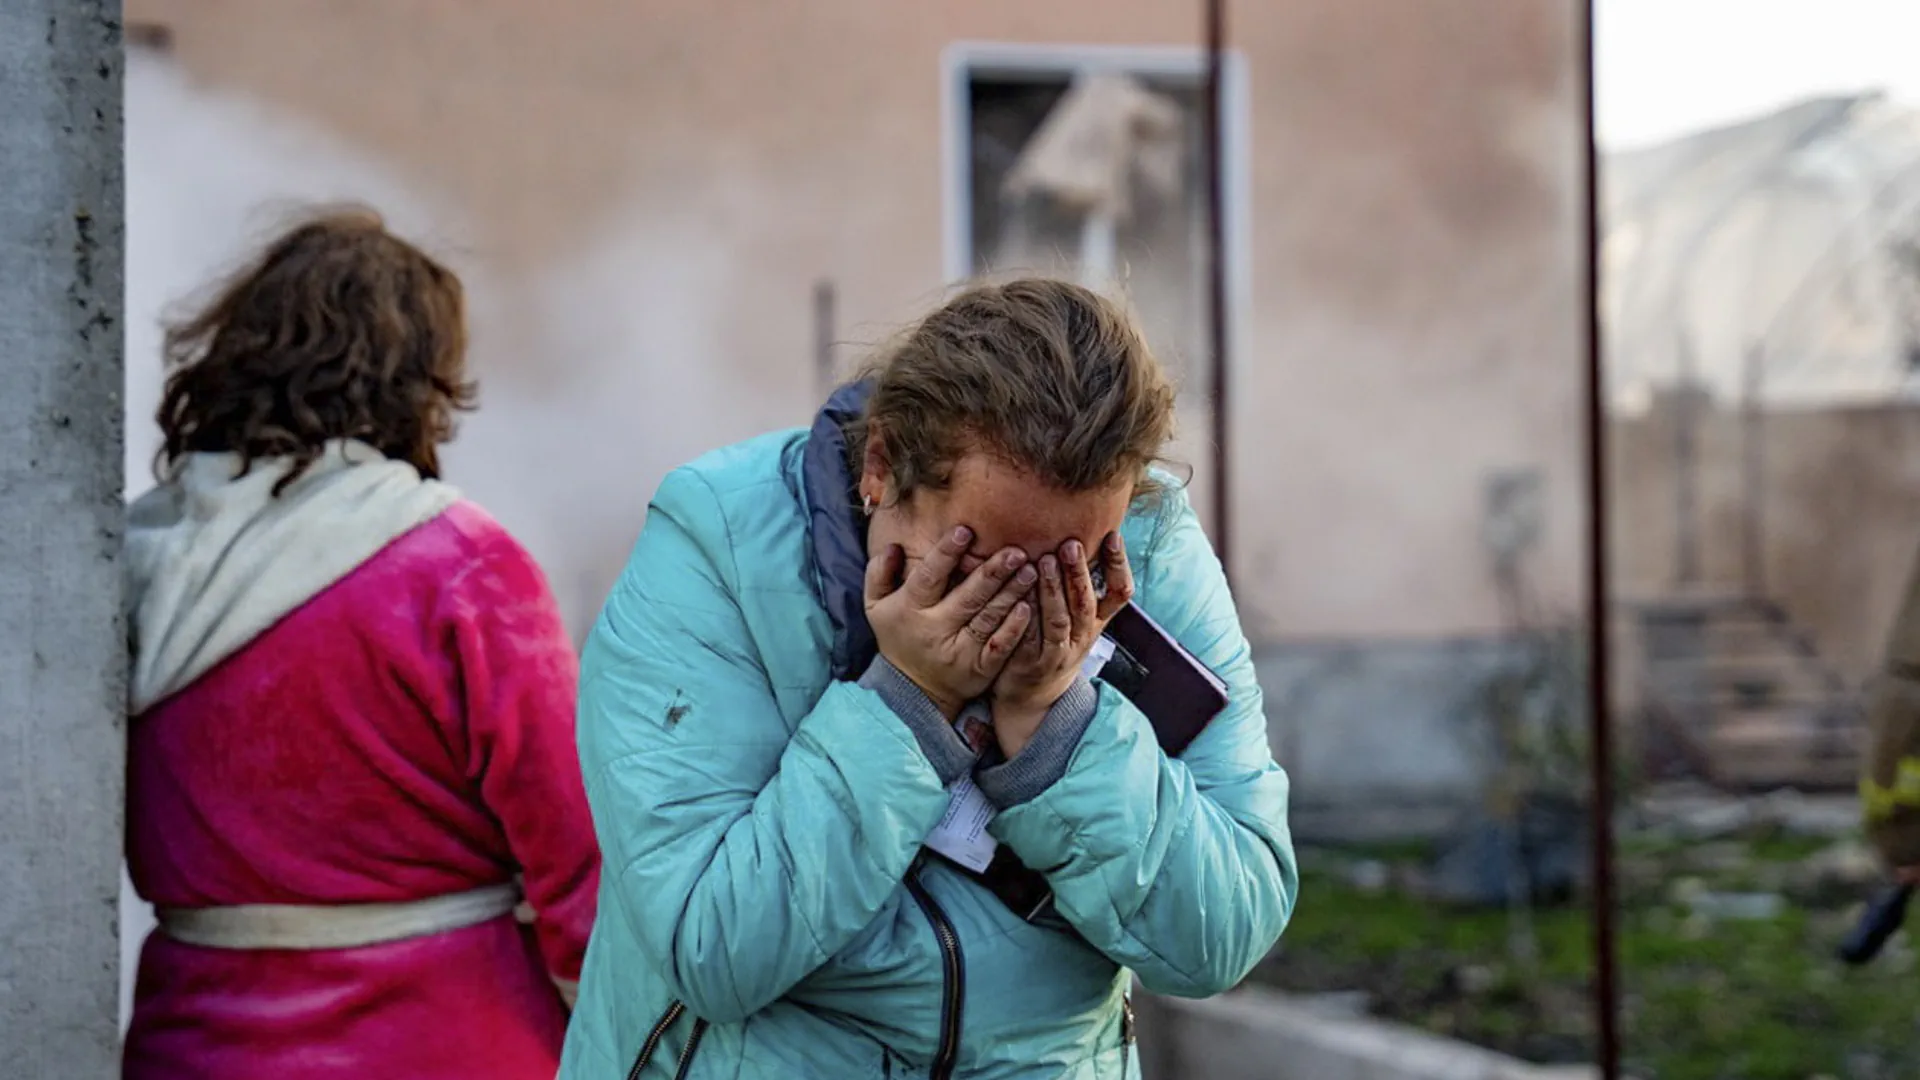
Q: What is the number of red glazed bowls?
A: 0